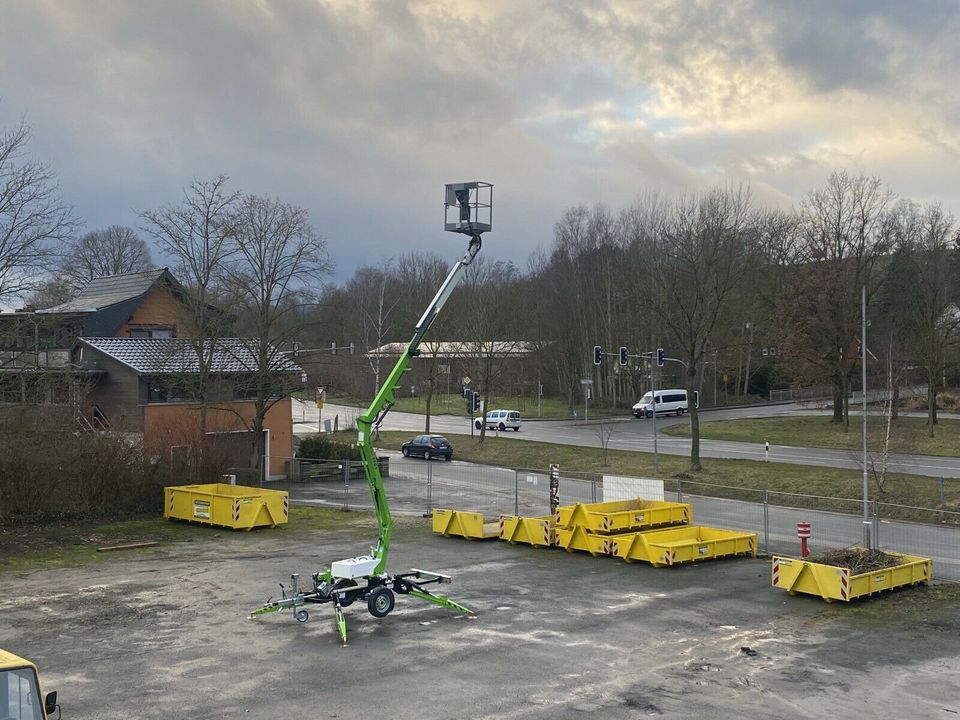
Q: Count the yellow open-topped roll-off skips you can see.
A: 7